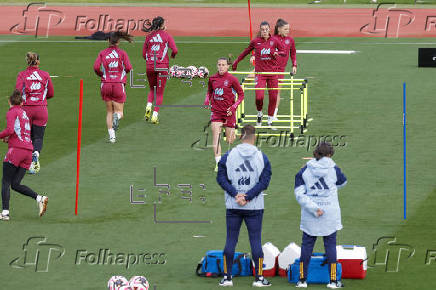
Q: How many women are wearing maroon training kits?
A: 7